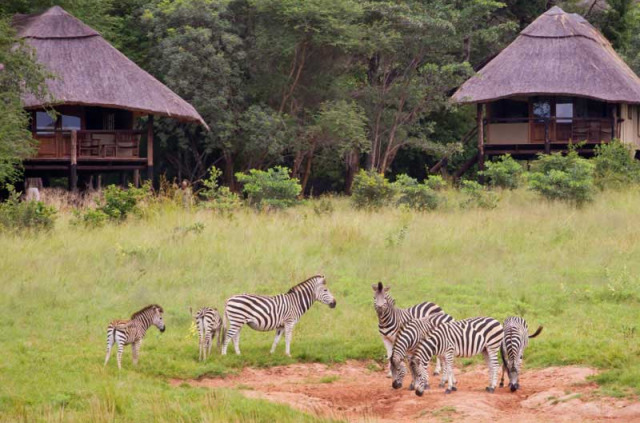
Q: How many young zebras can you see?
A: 2